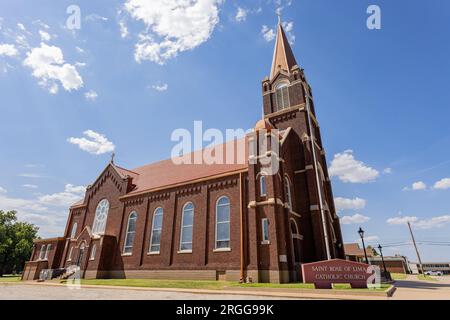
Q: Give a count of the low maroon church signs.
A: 1